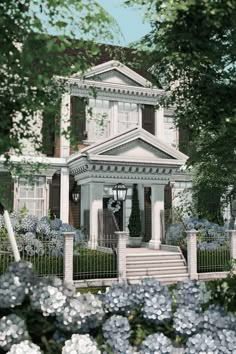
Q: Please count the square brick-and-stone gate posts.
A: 4